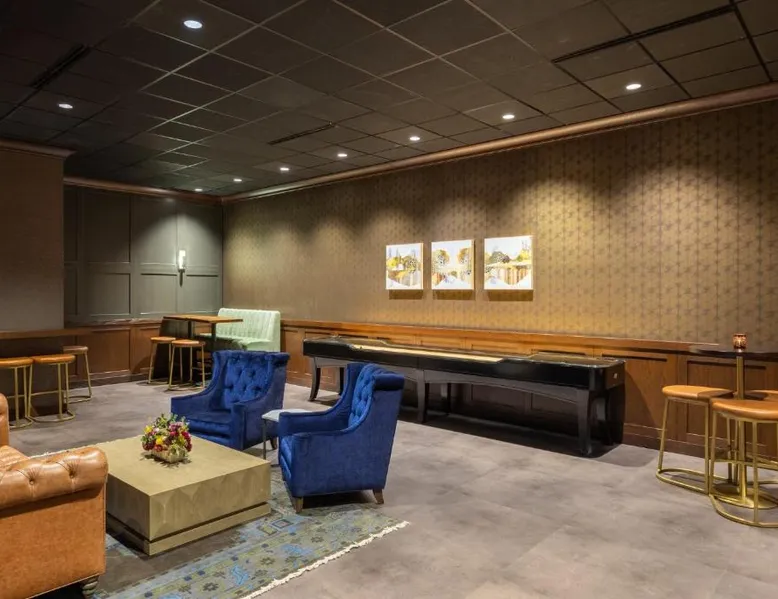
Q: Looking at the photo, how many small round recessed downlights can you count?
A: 9